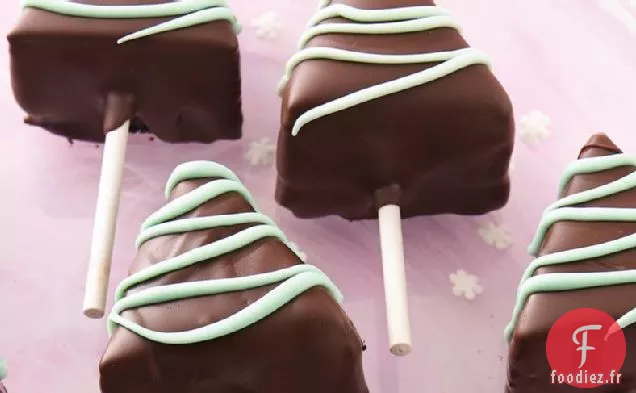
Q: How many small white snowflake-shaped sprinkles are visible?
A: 5